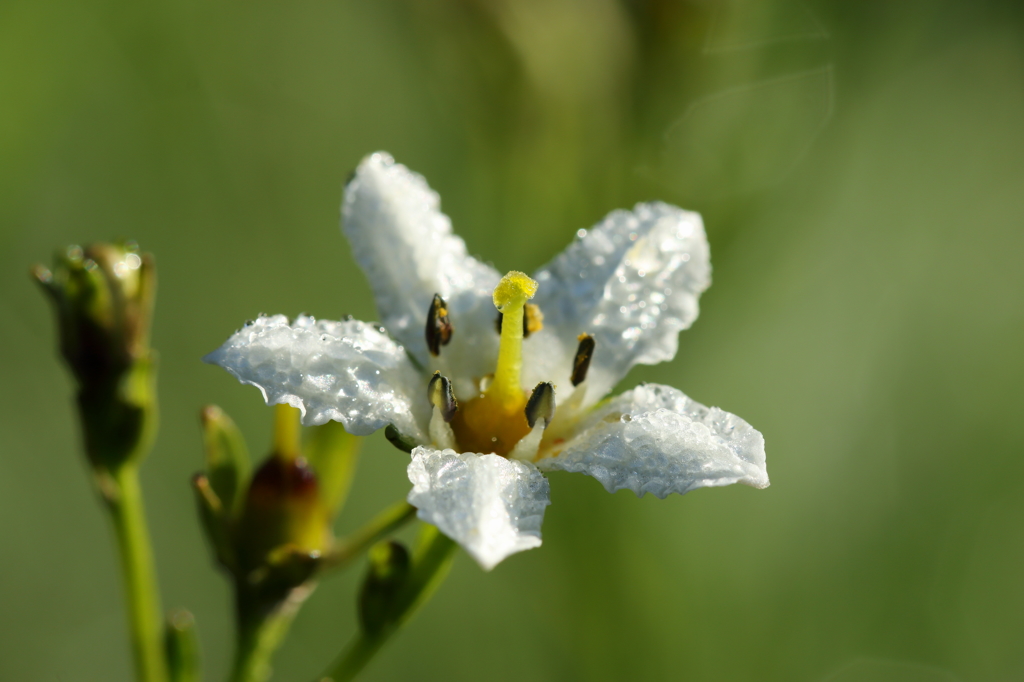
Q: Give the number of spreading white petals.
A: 5